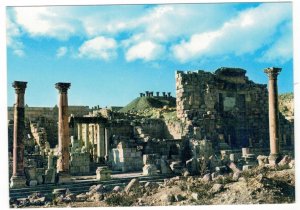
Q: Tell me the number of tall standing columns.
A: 3